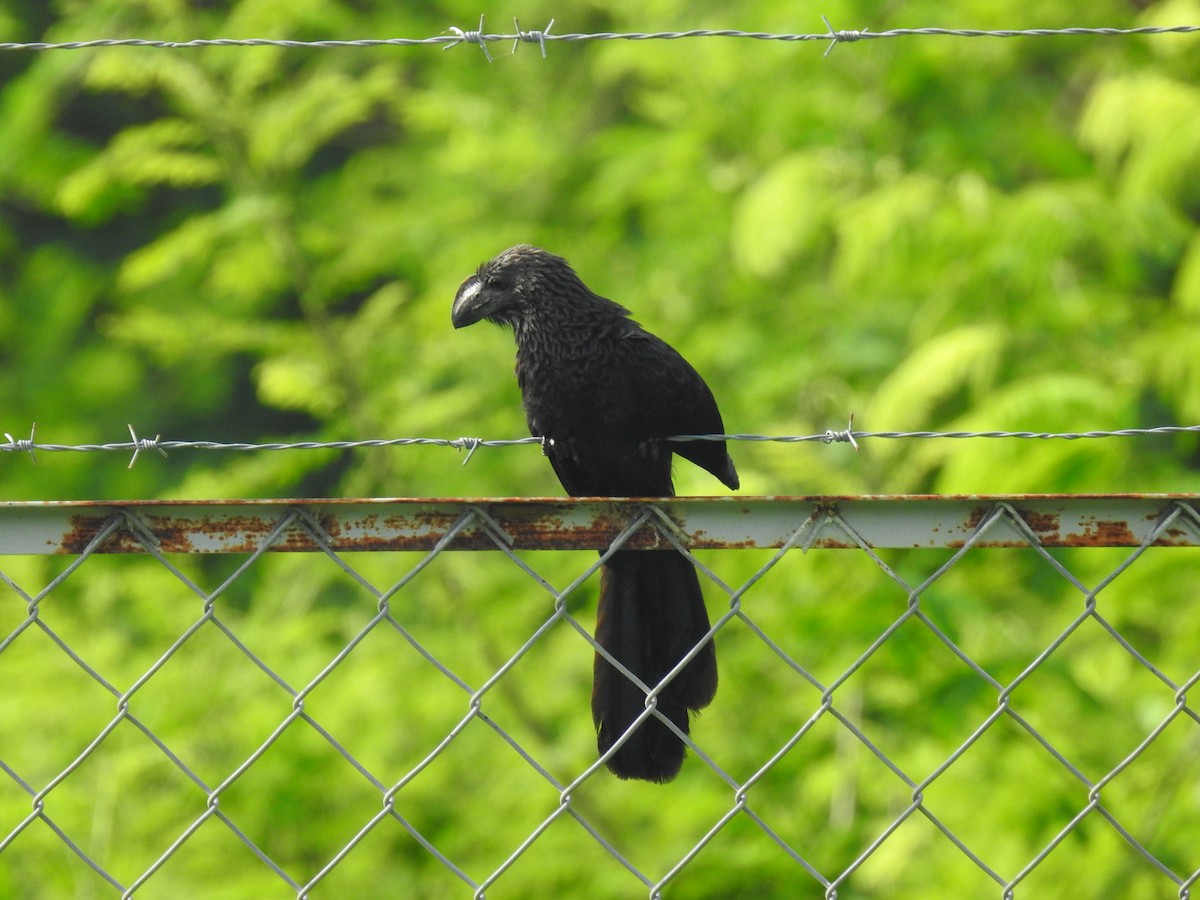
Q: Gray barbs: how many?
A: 7